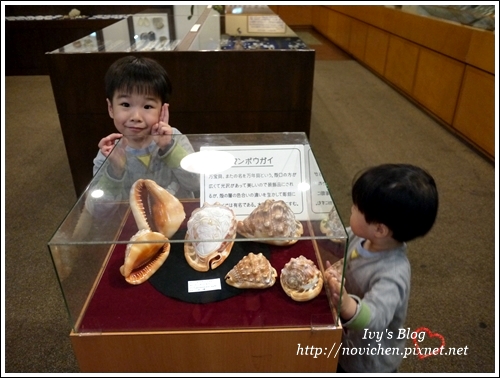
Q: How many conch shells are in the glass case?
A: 6